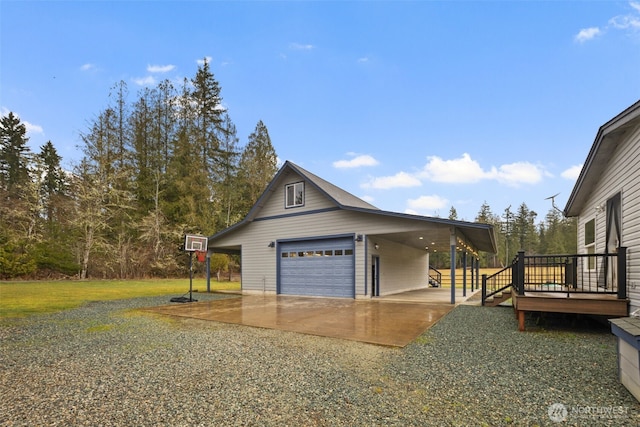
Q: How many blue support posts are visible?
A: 5